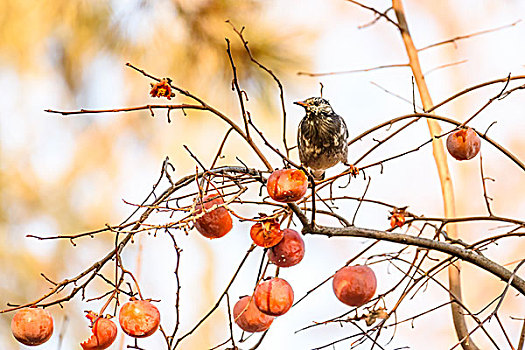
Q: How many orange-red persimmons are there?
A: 11